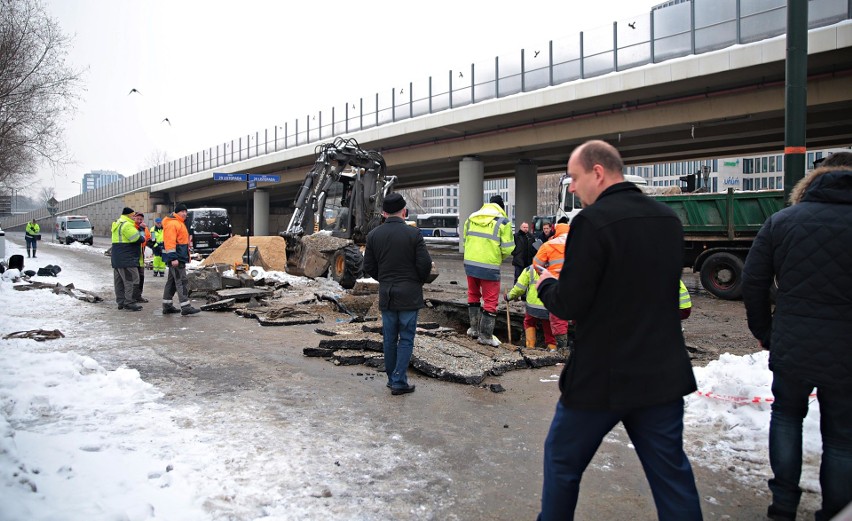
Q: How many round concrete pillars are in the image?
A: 3